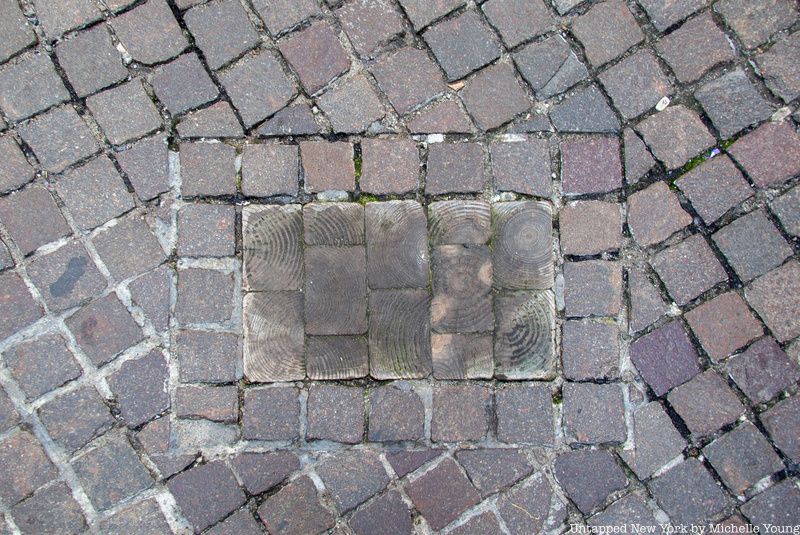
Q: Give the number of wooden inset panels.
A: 12